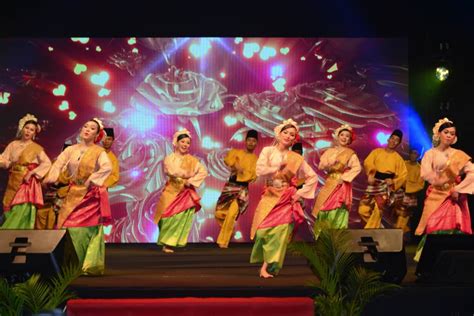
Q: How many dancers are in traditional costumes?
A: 12